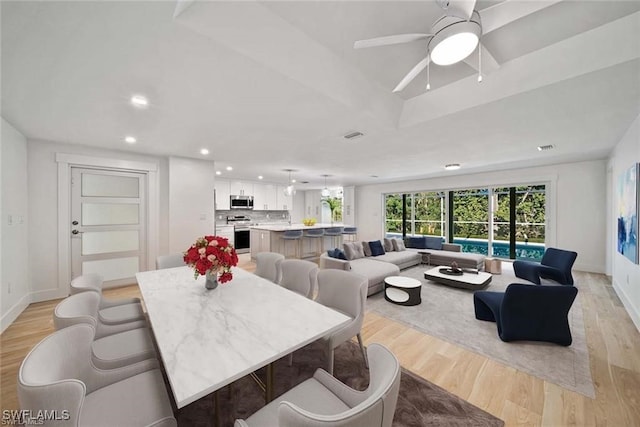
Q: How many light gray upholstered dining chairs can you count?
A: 8